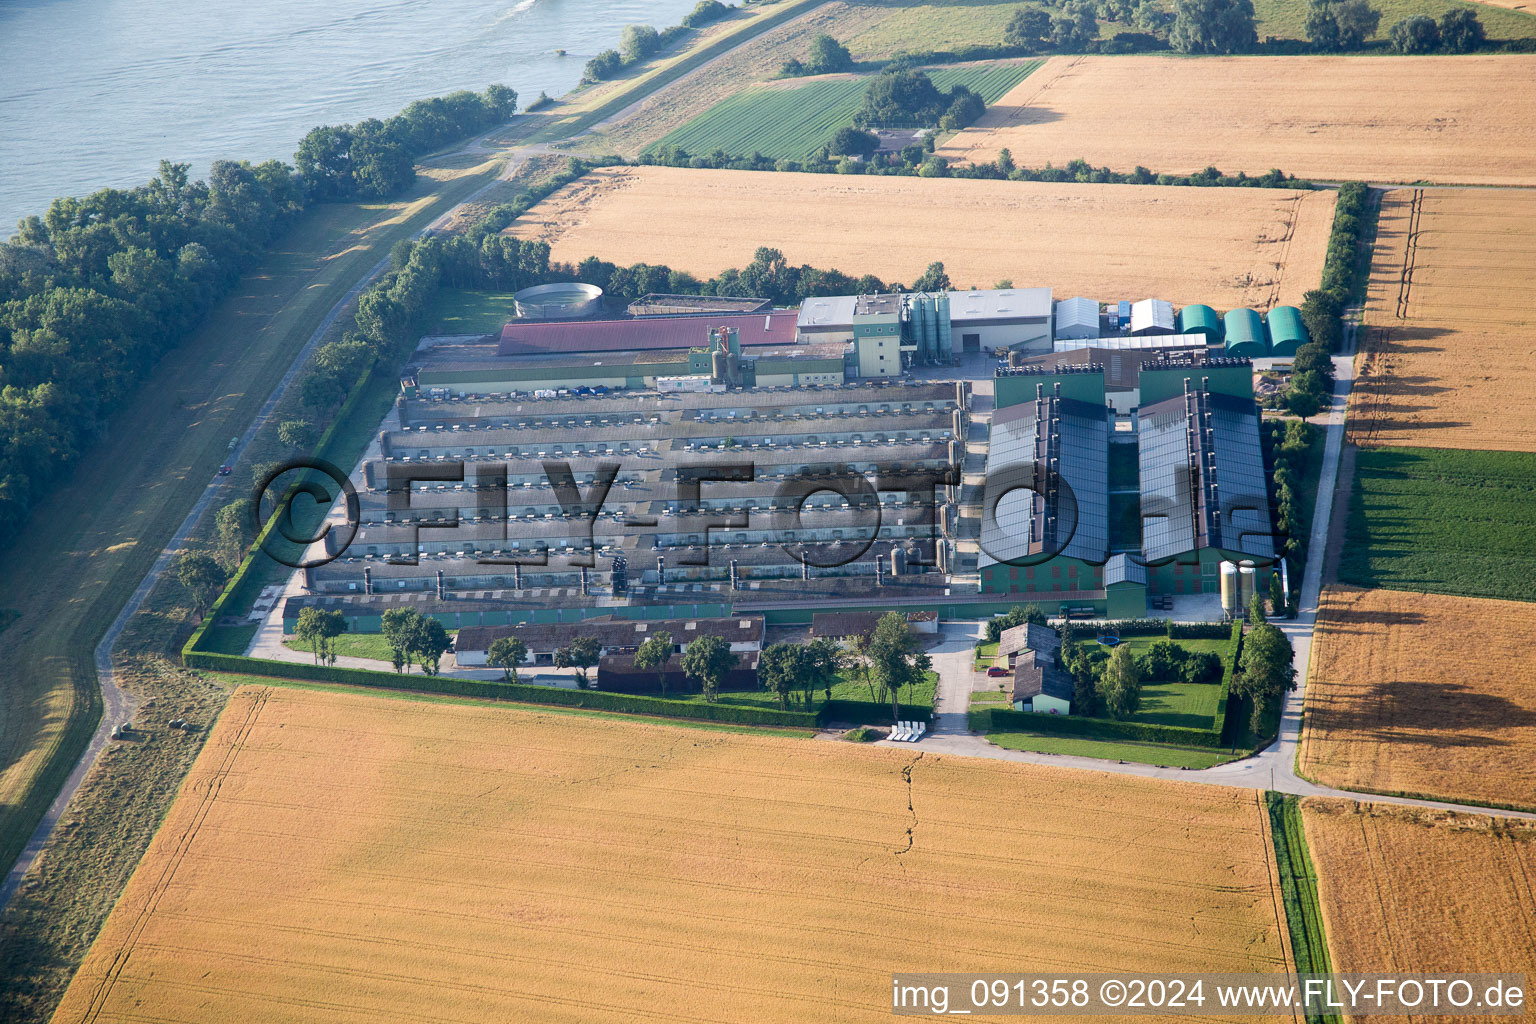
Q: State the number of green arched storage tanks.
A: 3